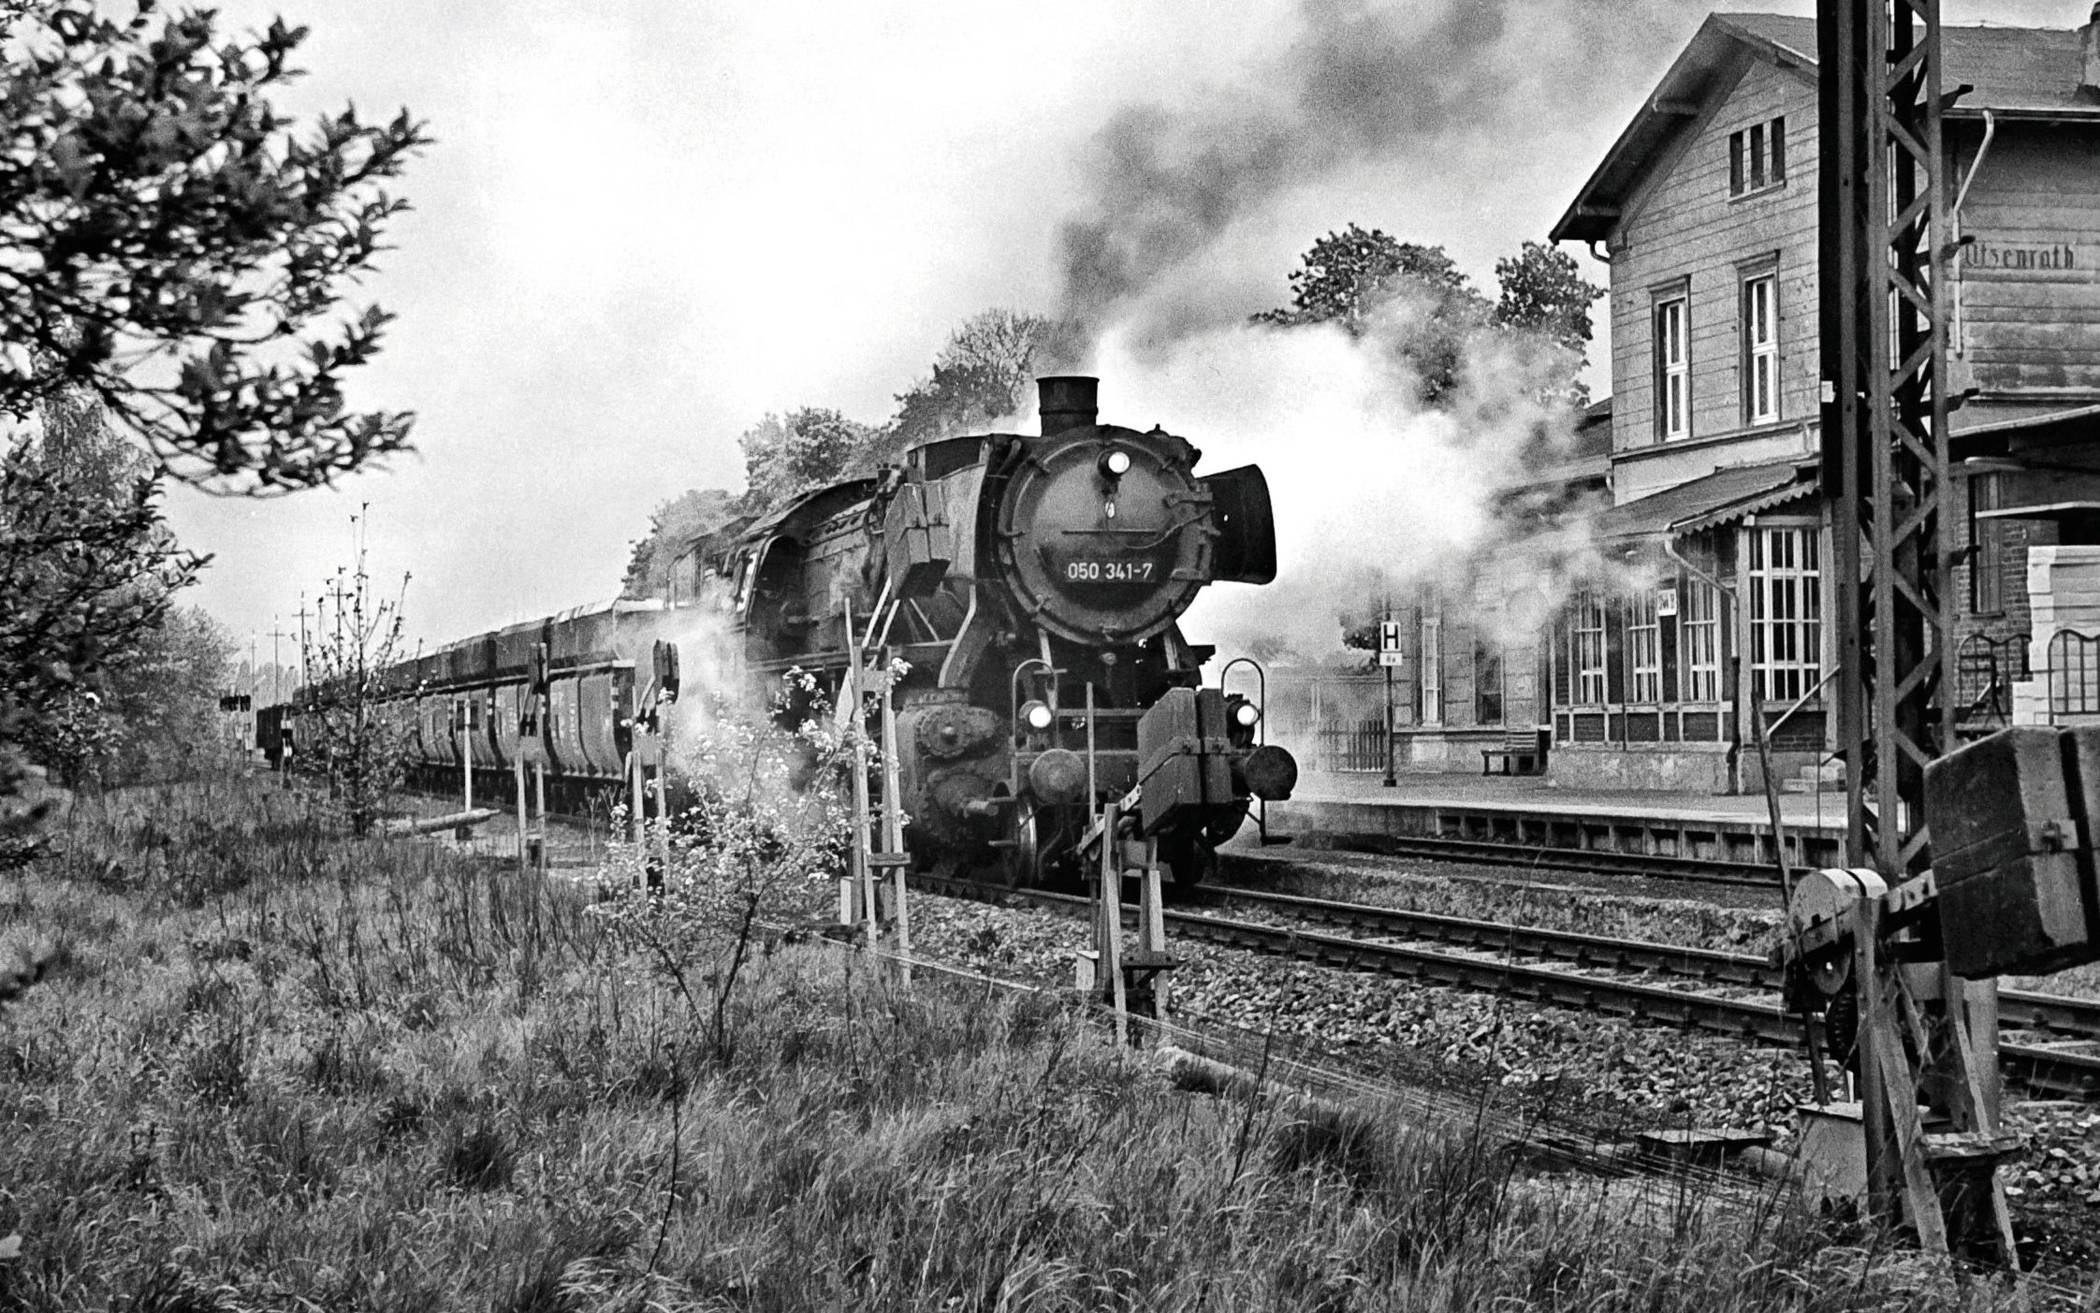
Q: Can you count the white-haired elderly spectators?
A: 0